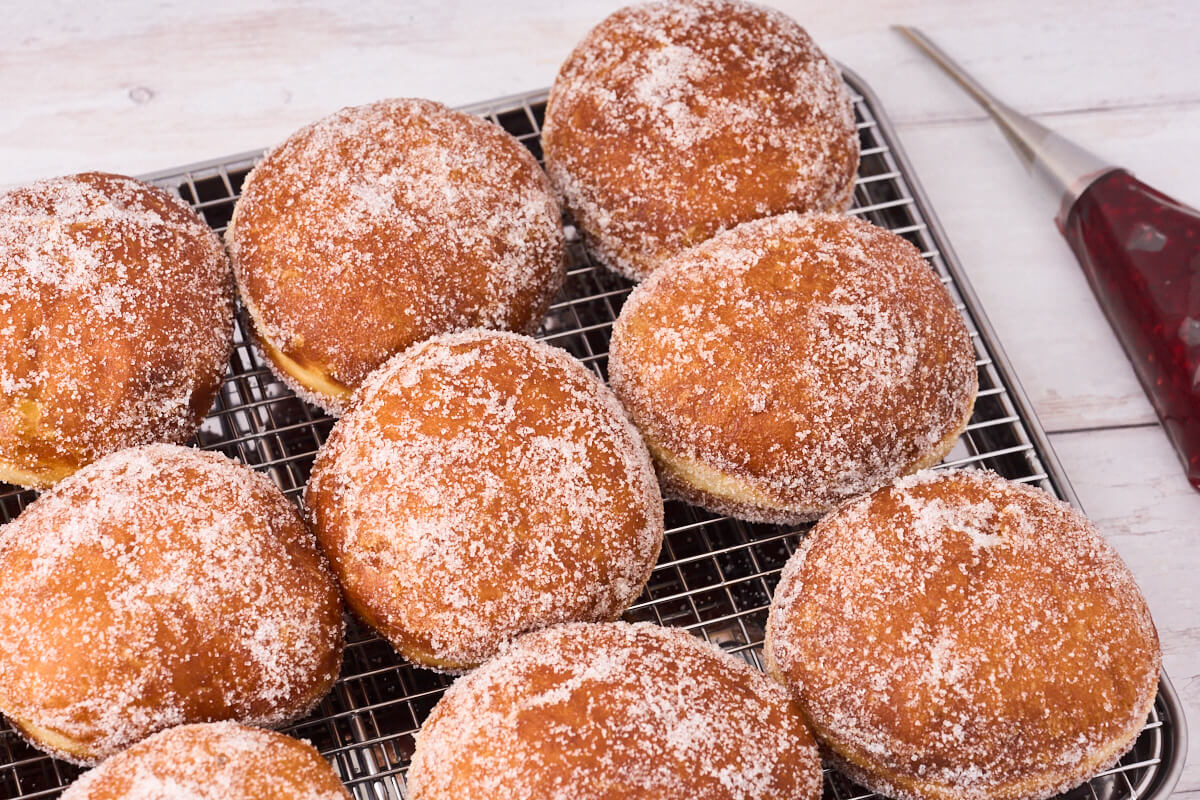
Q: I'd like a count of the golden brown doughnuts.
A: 9